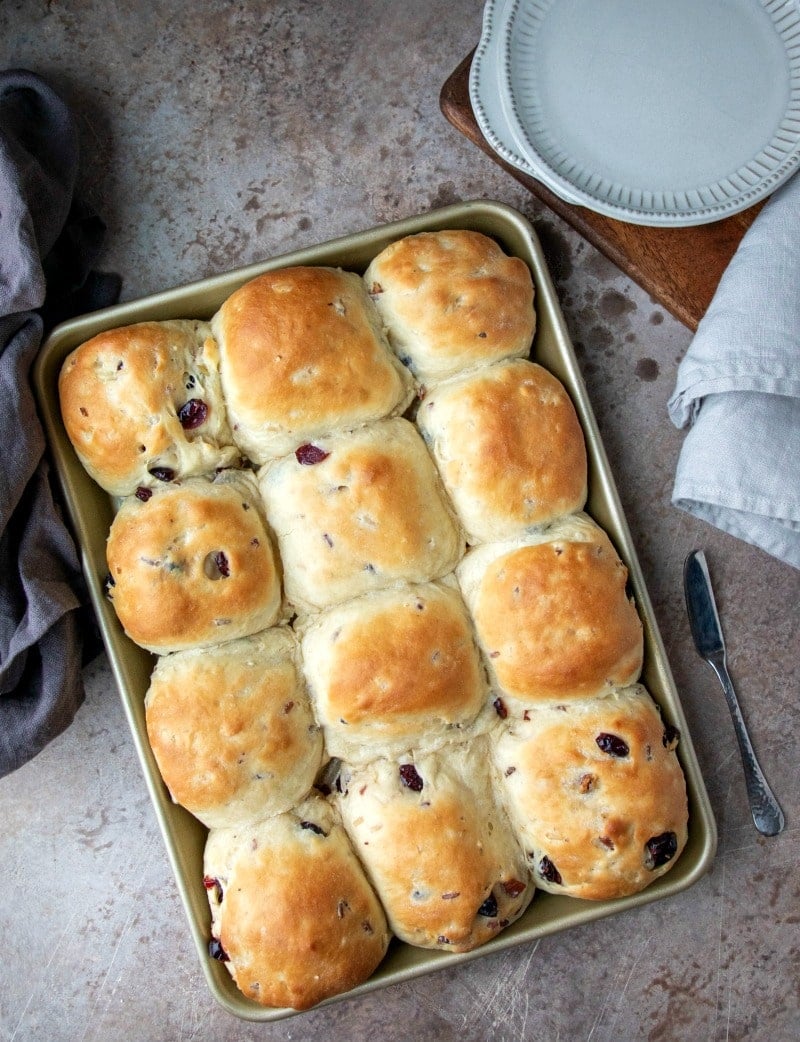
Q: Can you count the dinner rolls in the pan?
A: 12